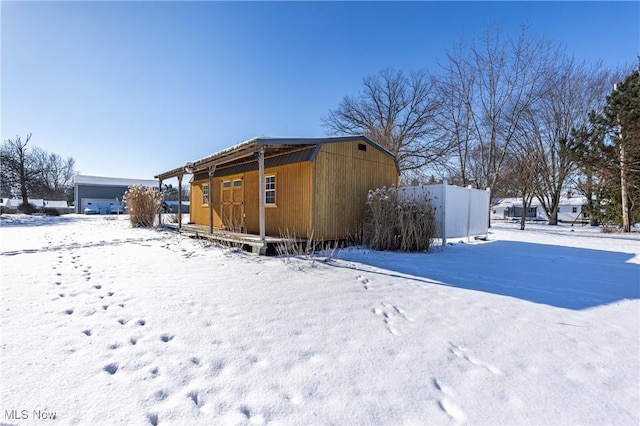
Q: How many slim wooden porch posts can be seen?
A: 4